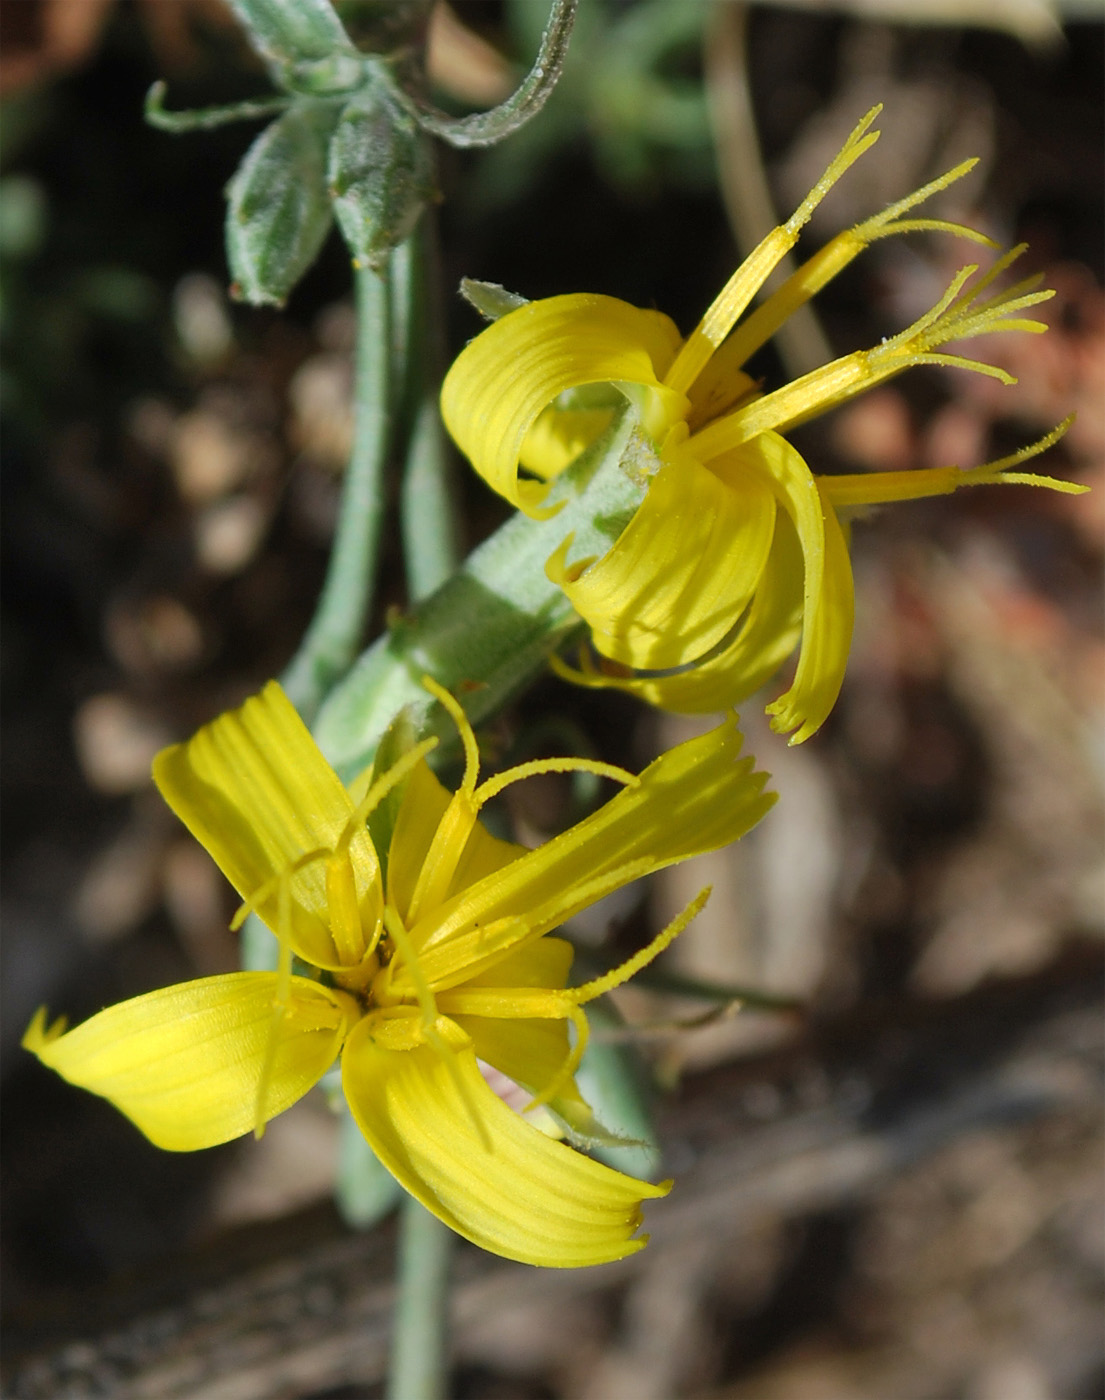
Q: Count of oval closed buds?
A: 2